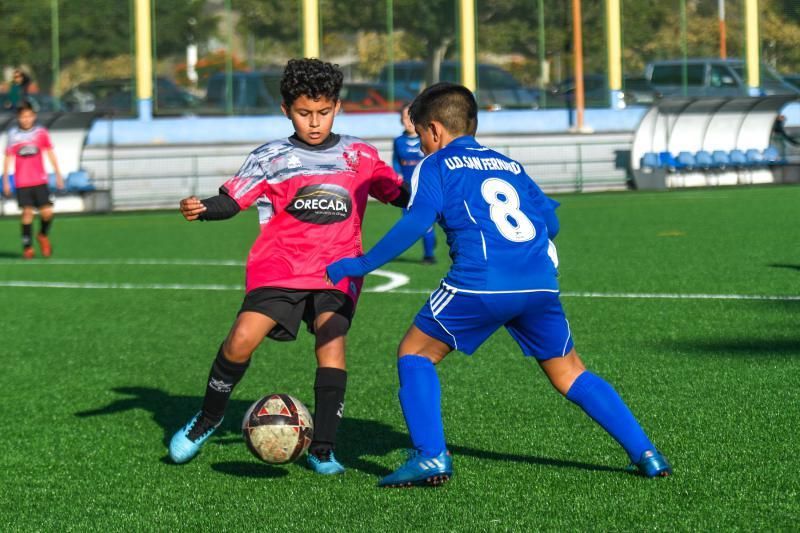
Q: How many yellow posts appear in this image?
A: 5